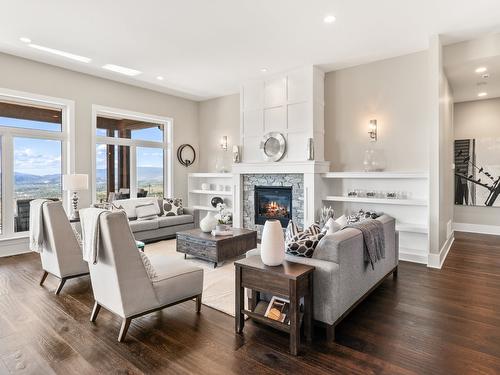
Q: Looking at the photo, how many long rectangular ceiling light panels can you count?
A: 2